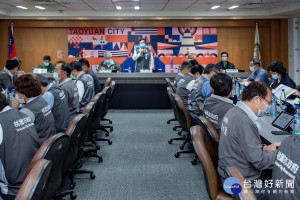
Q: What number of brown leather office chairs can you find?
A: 15